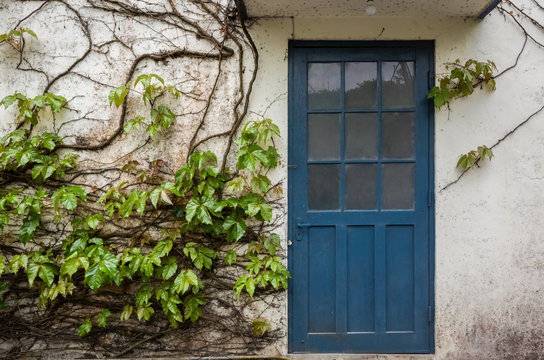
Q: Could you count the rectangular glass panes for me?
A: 9